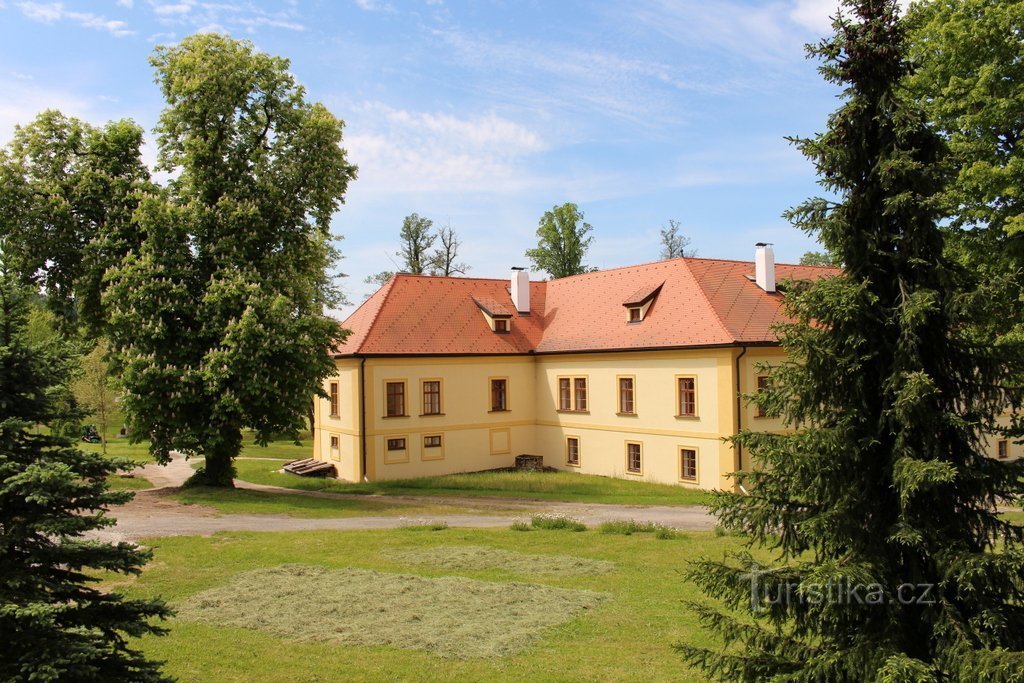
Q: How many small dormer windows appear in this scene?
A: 2